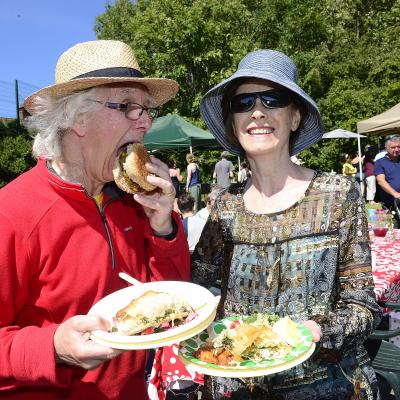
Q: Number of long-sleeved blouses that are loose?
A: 1